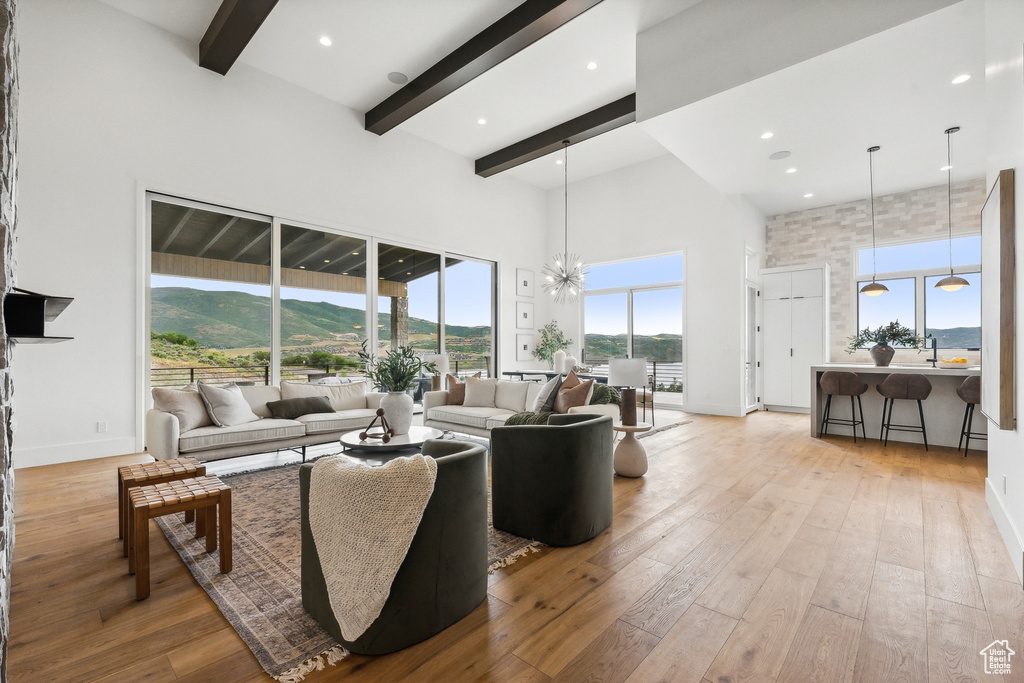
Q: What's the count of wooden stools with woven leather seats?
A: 2